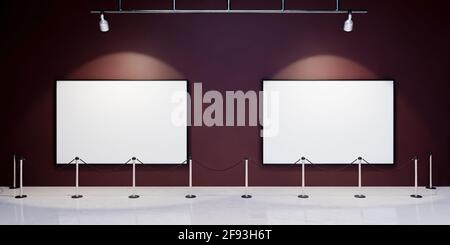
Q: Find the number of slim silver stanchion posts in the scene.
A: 10